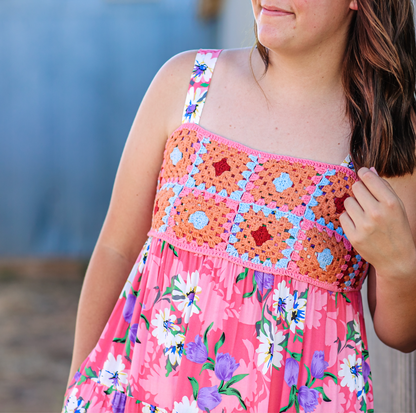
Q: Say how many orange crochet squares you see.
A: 8